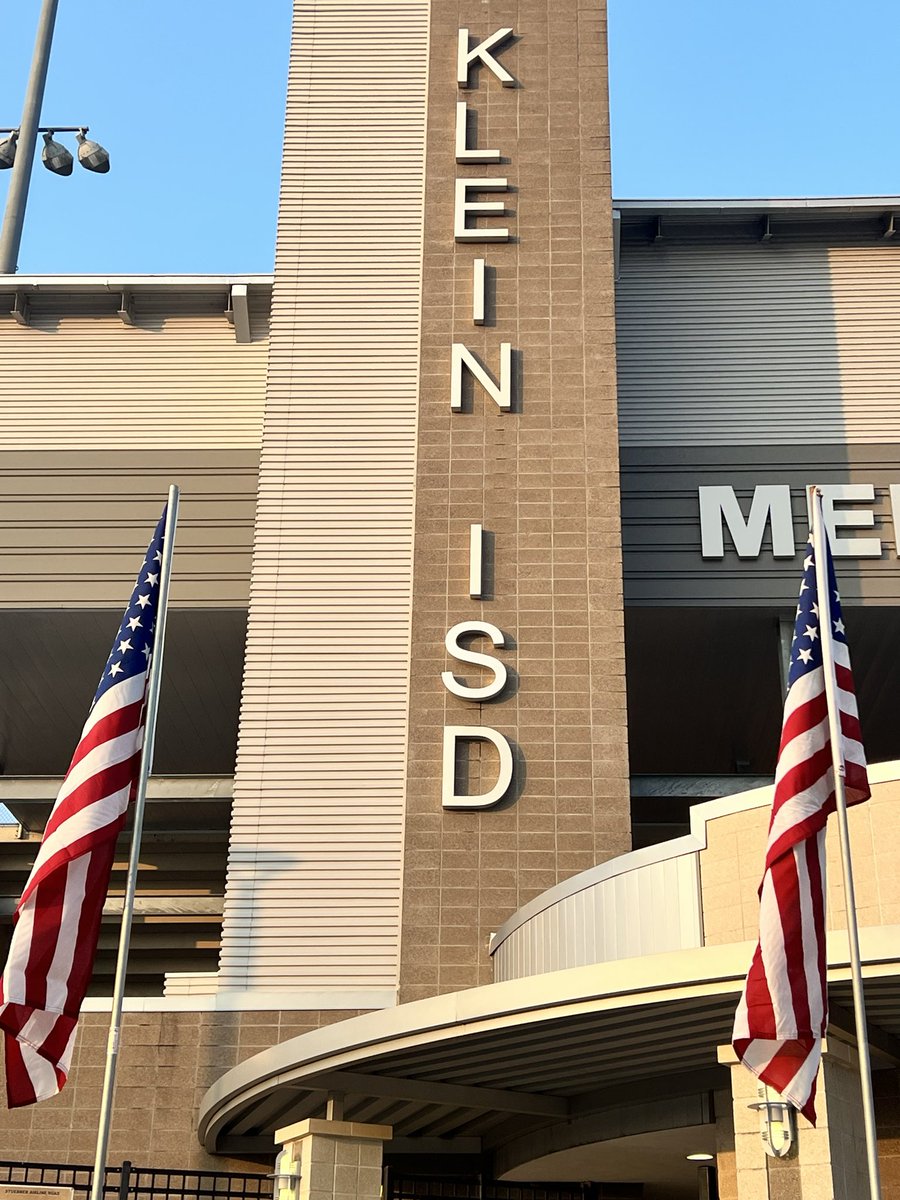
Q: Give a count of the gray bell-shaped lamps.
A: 3